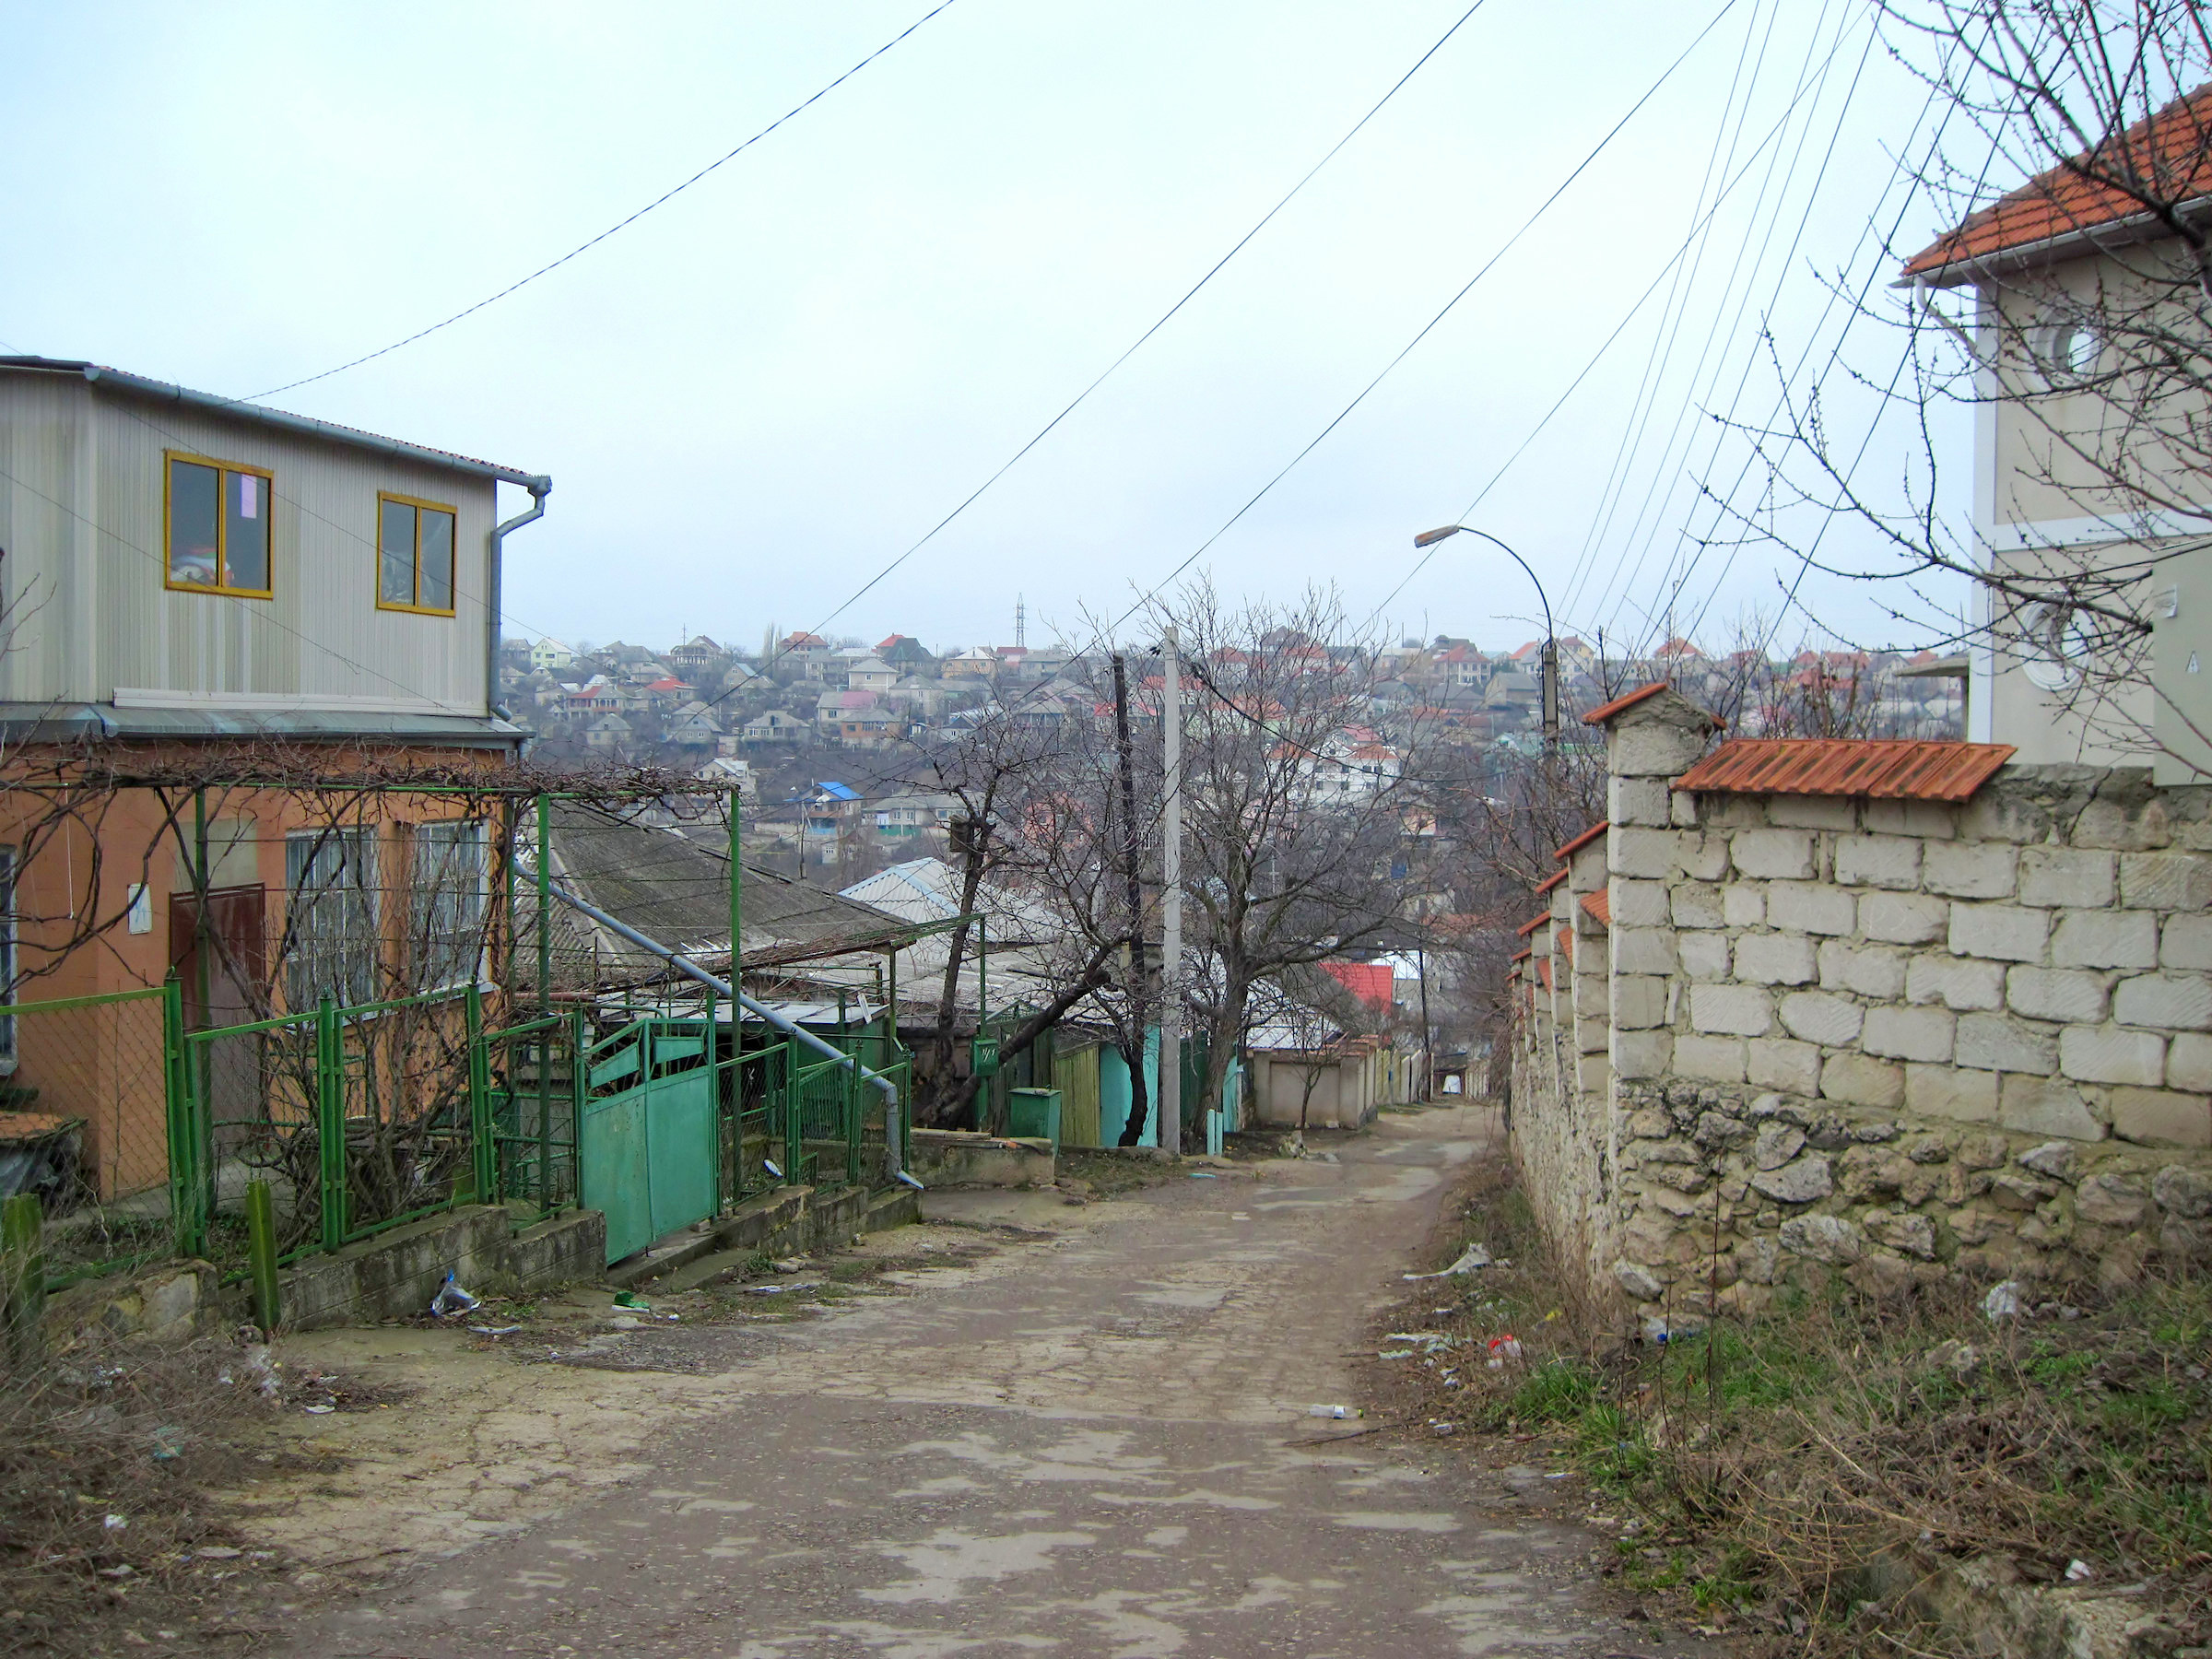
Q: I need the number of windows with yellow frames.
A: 2